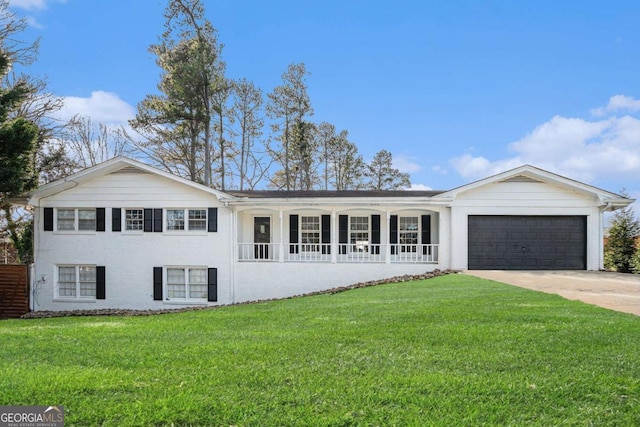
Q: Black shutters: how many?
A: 15